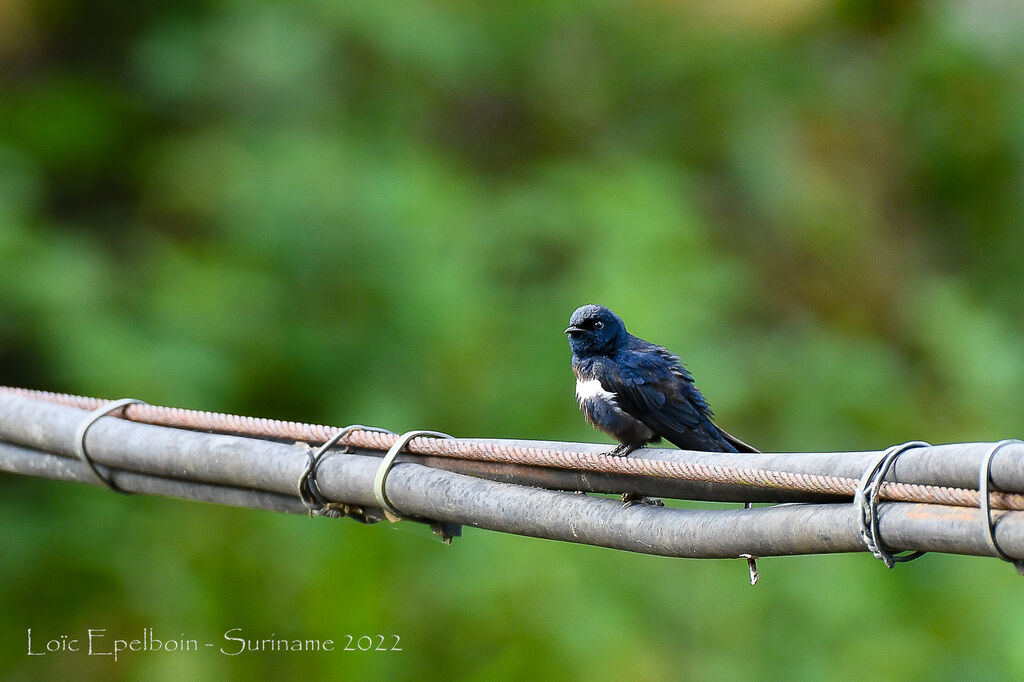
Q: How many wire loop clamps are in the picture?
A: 5